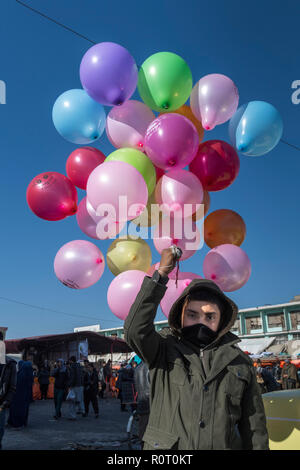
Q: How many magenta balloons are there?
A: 1